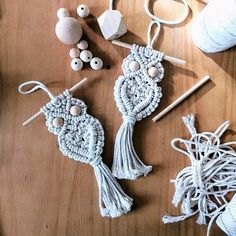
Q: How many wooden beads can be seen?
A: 13